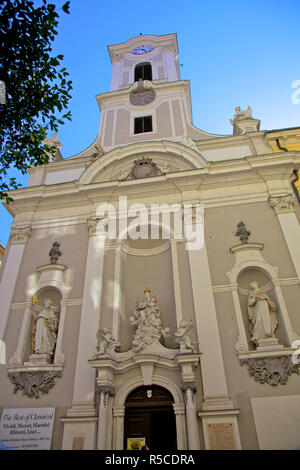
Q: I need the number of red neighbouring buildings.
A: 0